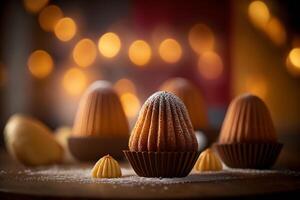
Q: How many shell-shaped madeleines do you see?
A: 4